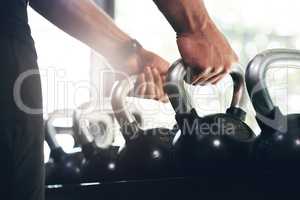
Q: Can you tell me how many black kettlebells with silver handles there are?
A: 5